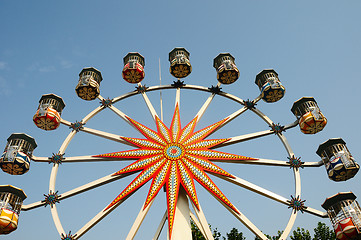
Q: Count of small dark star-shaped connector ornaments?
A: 12